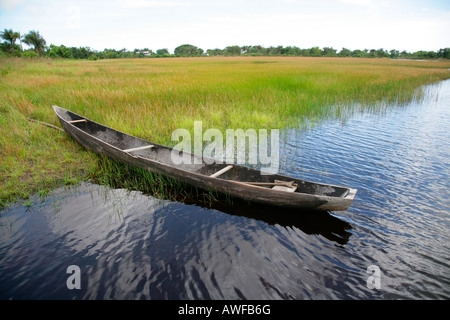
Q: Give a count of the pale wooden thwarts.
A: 3